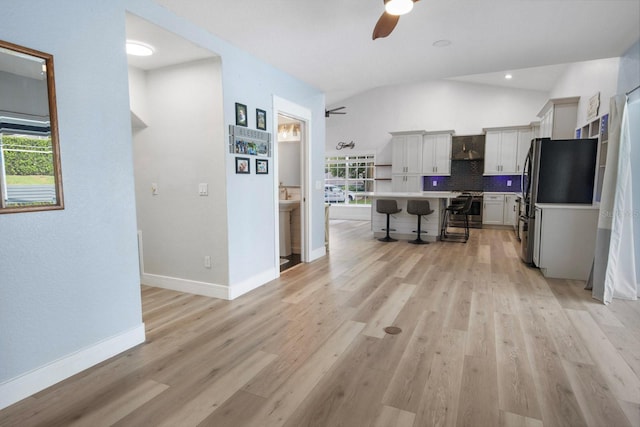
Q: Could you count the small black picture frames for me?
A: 4